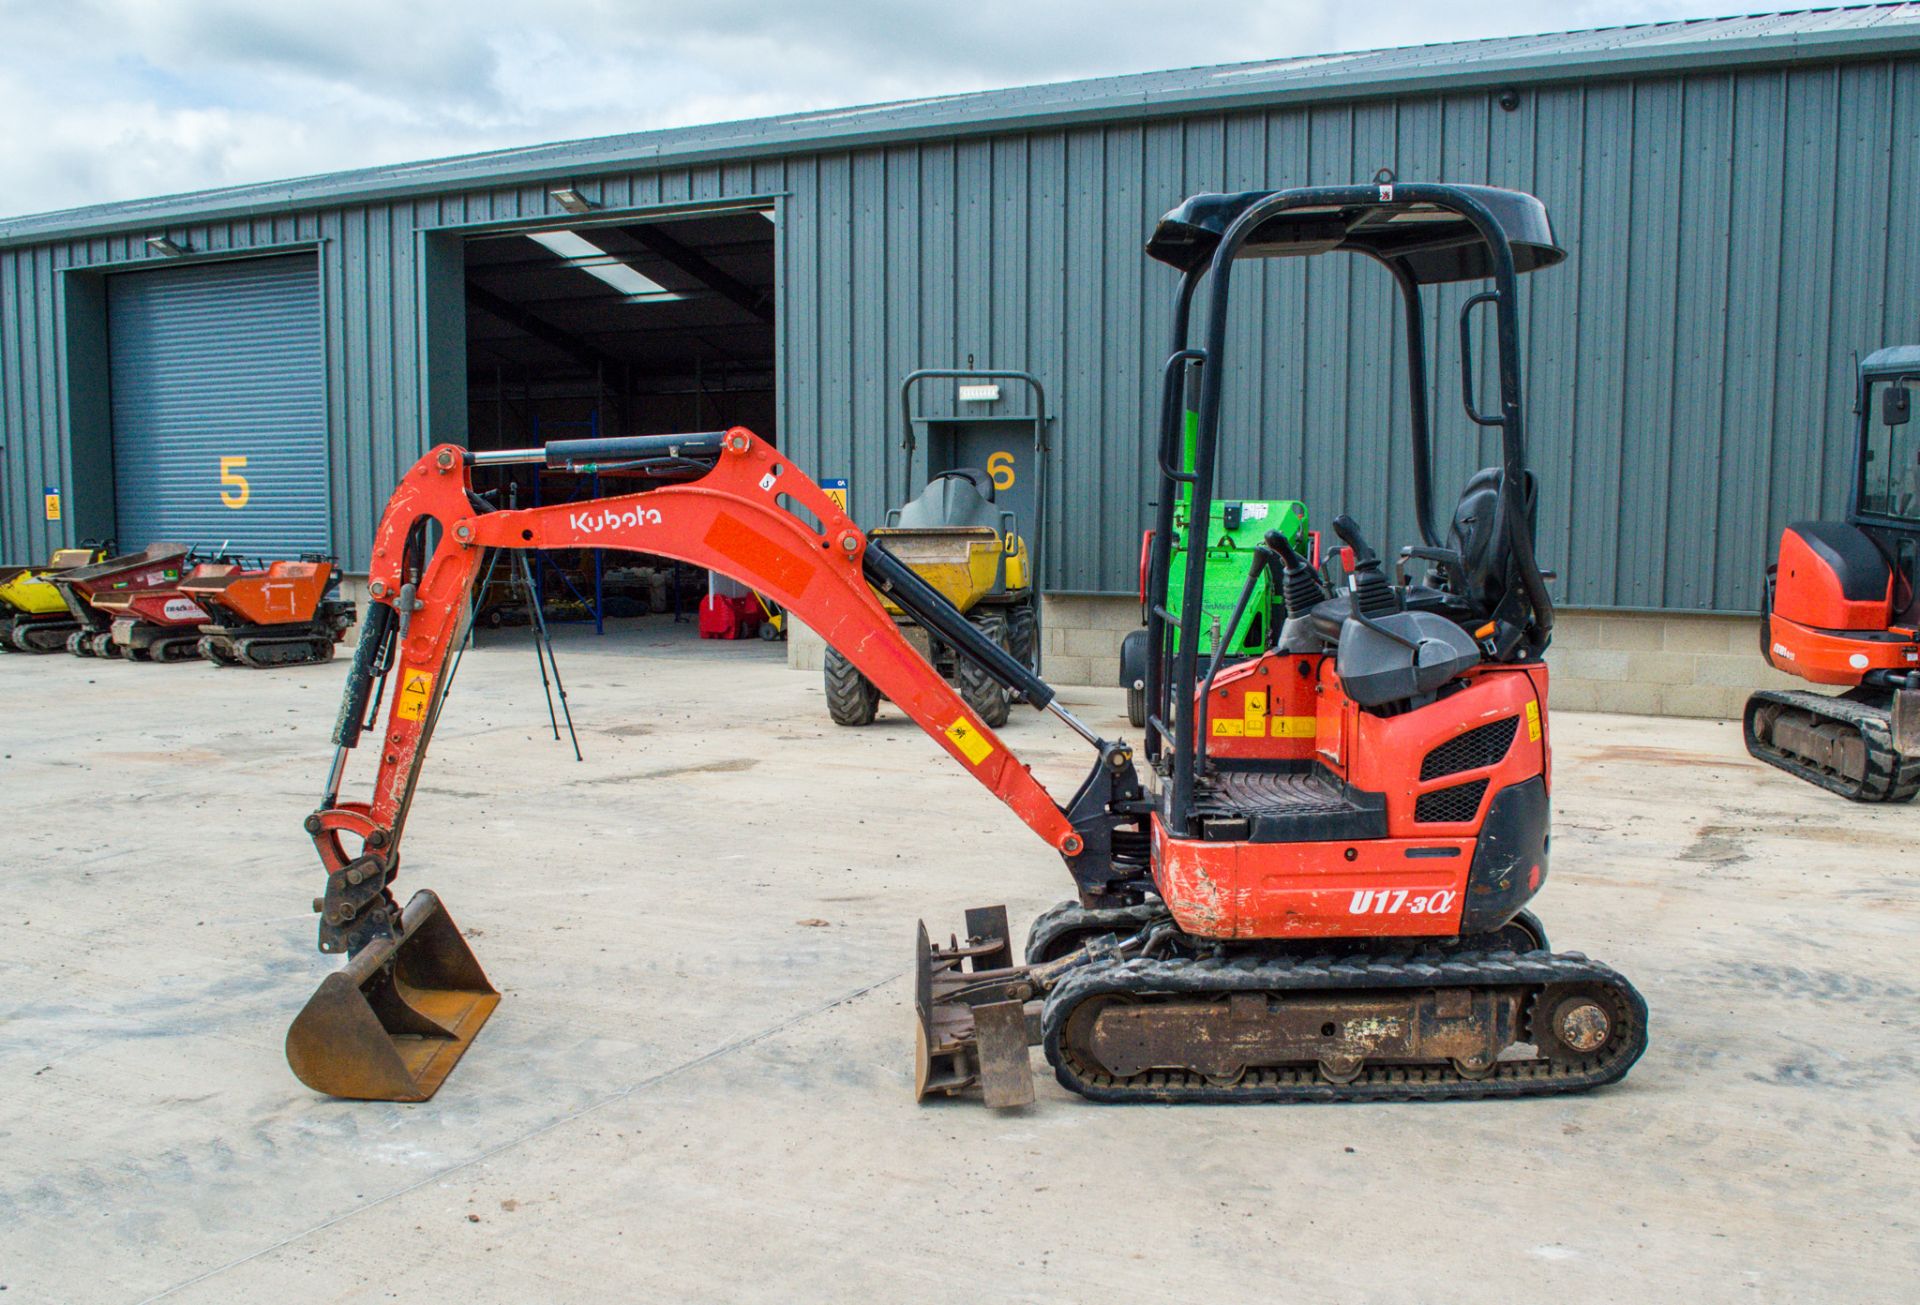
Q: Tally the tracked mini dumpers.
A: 4